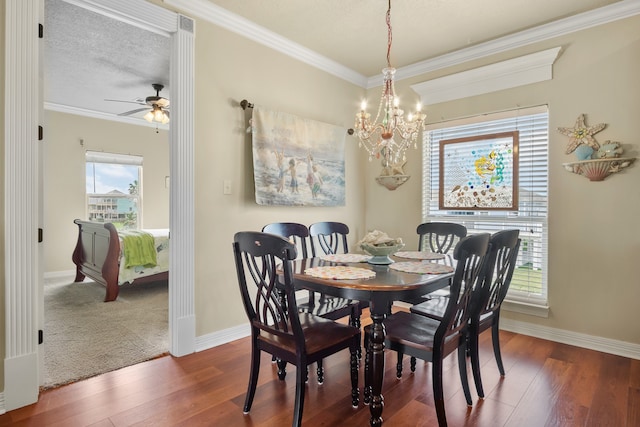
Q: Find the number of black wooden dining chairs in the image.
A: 6